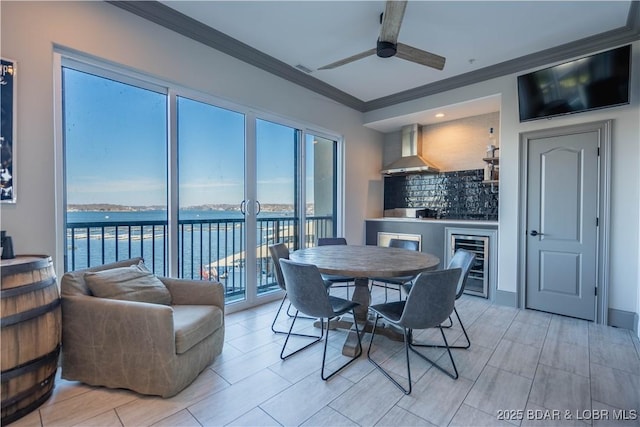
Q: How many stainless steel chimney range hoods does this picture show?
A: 1